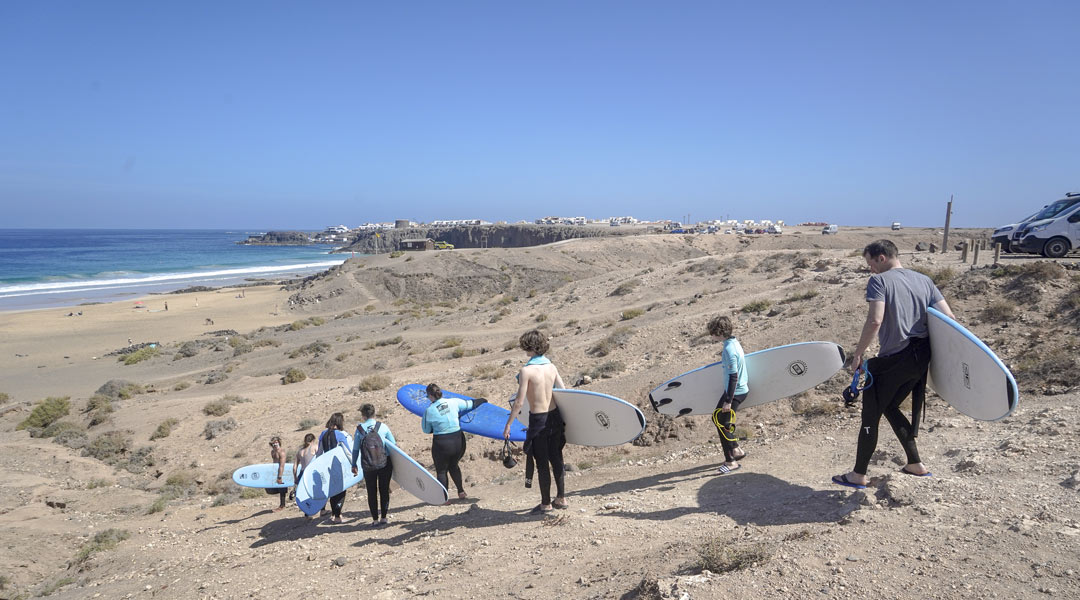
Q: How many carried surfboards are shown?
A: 8